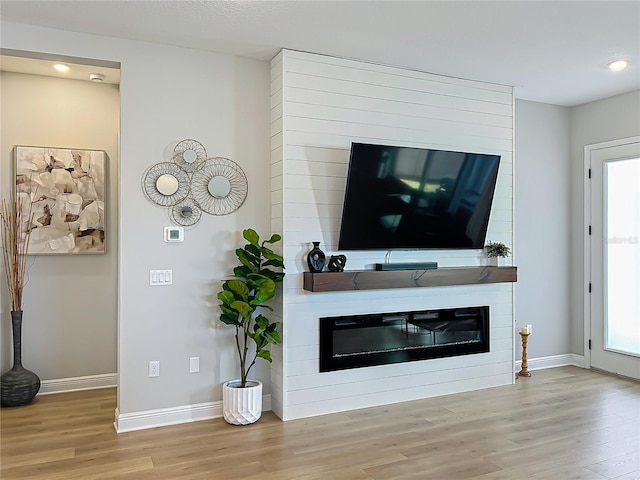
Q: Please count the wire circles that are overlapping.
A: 4